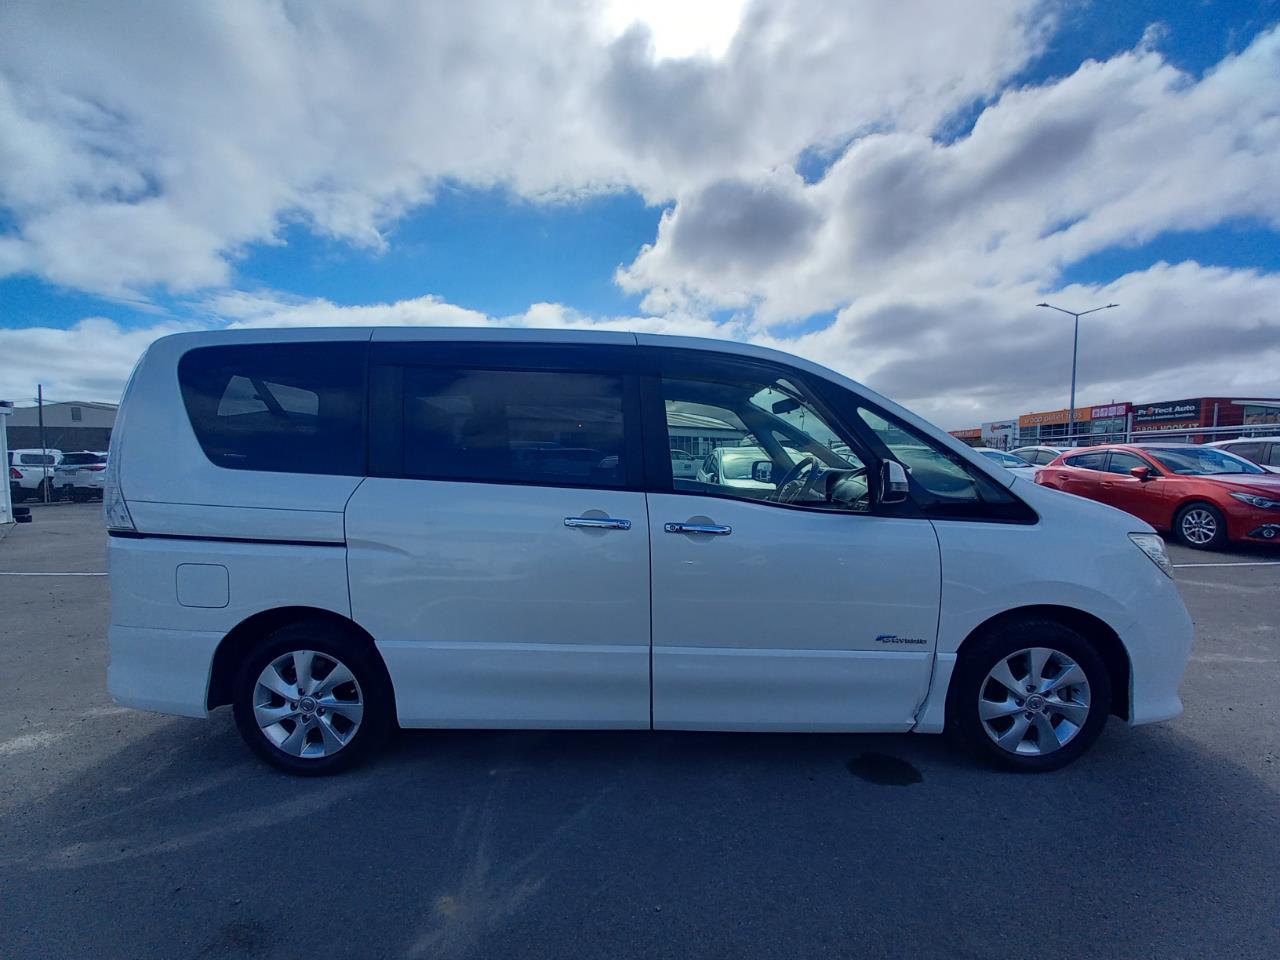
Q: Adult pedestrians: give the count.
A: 0